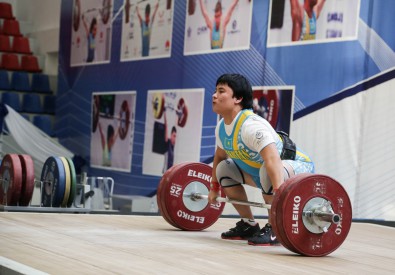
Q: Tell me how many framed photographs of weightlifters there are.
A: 7